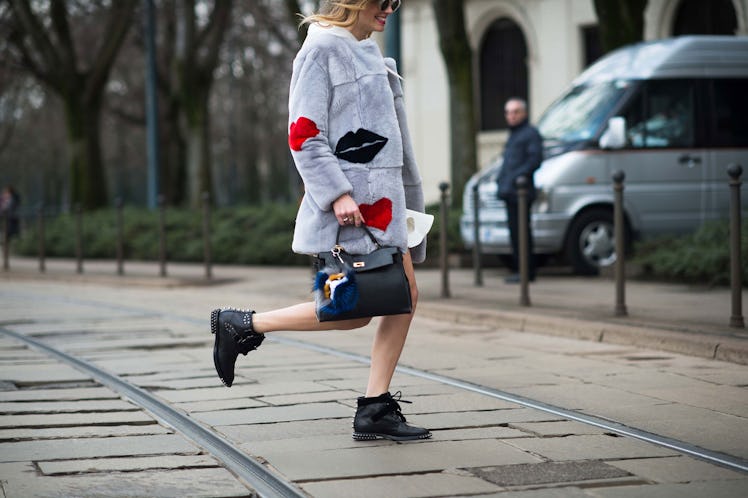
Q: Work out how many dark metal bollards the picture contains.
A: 11